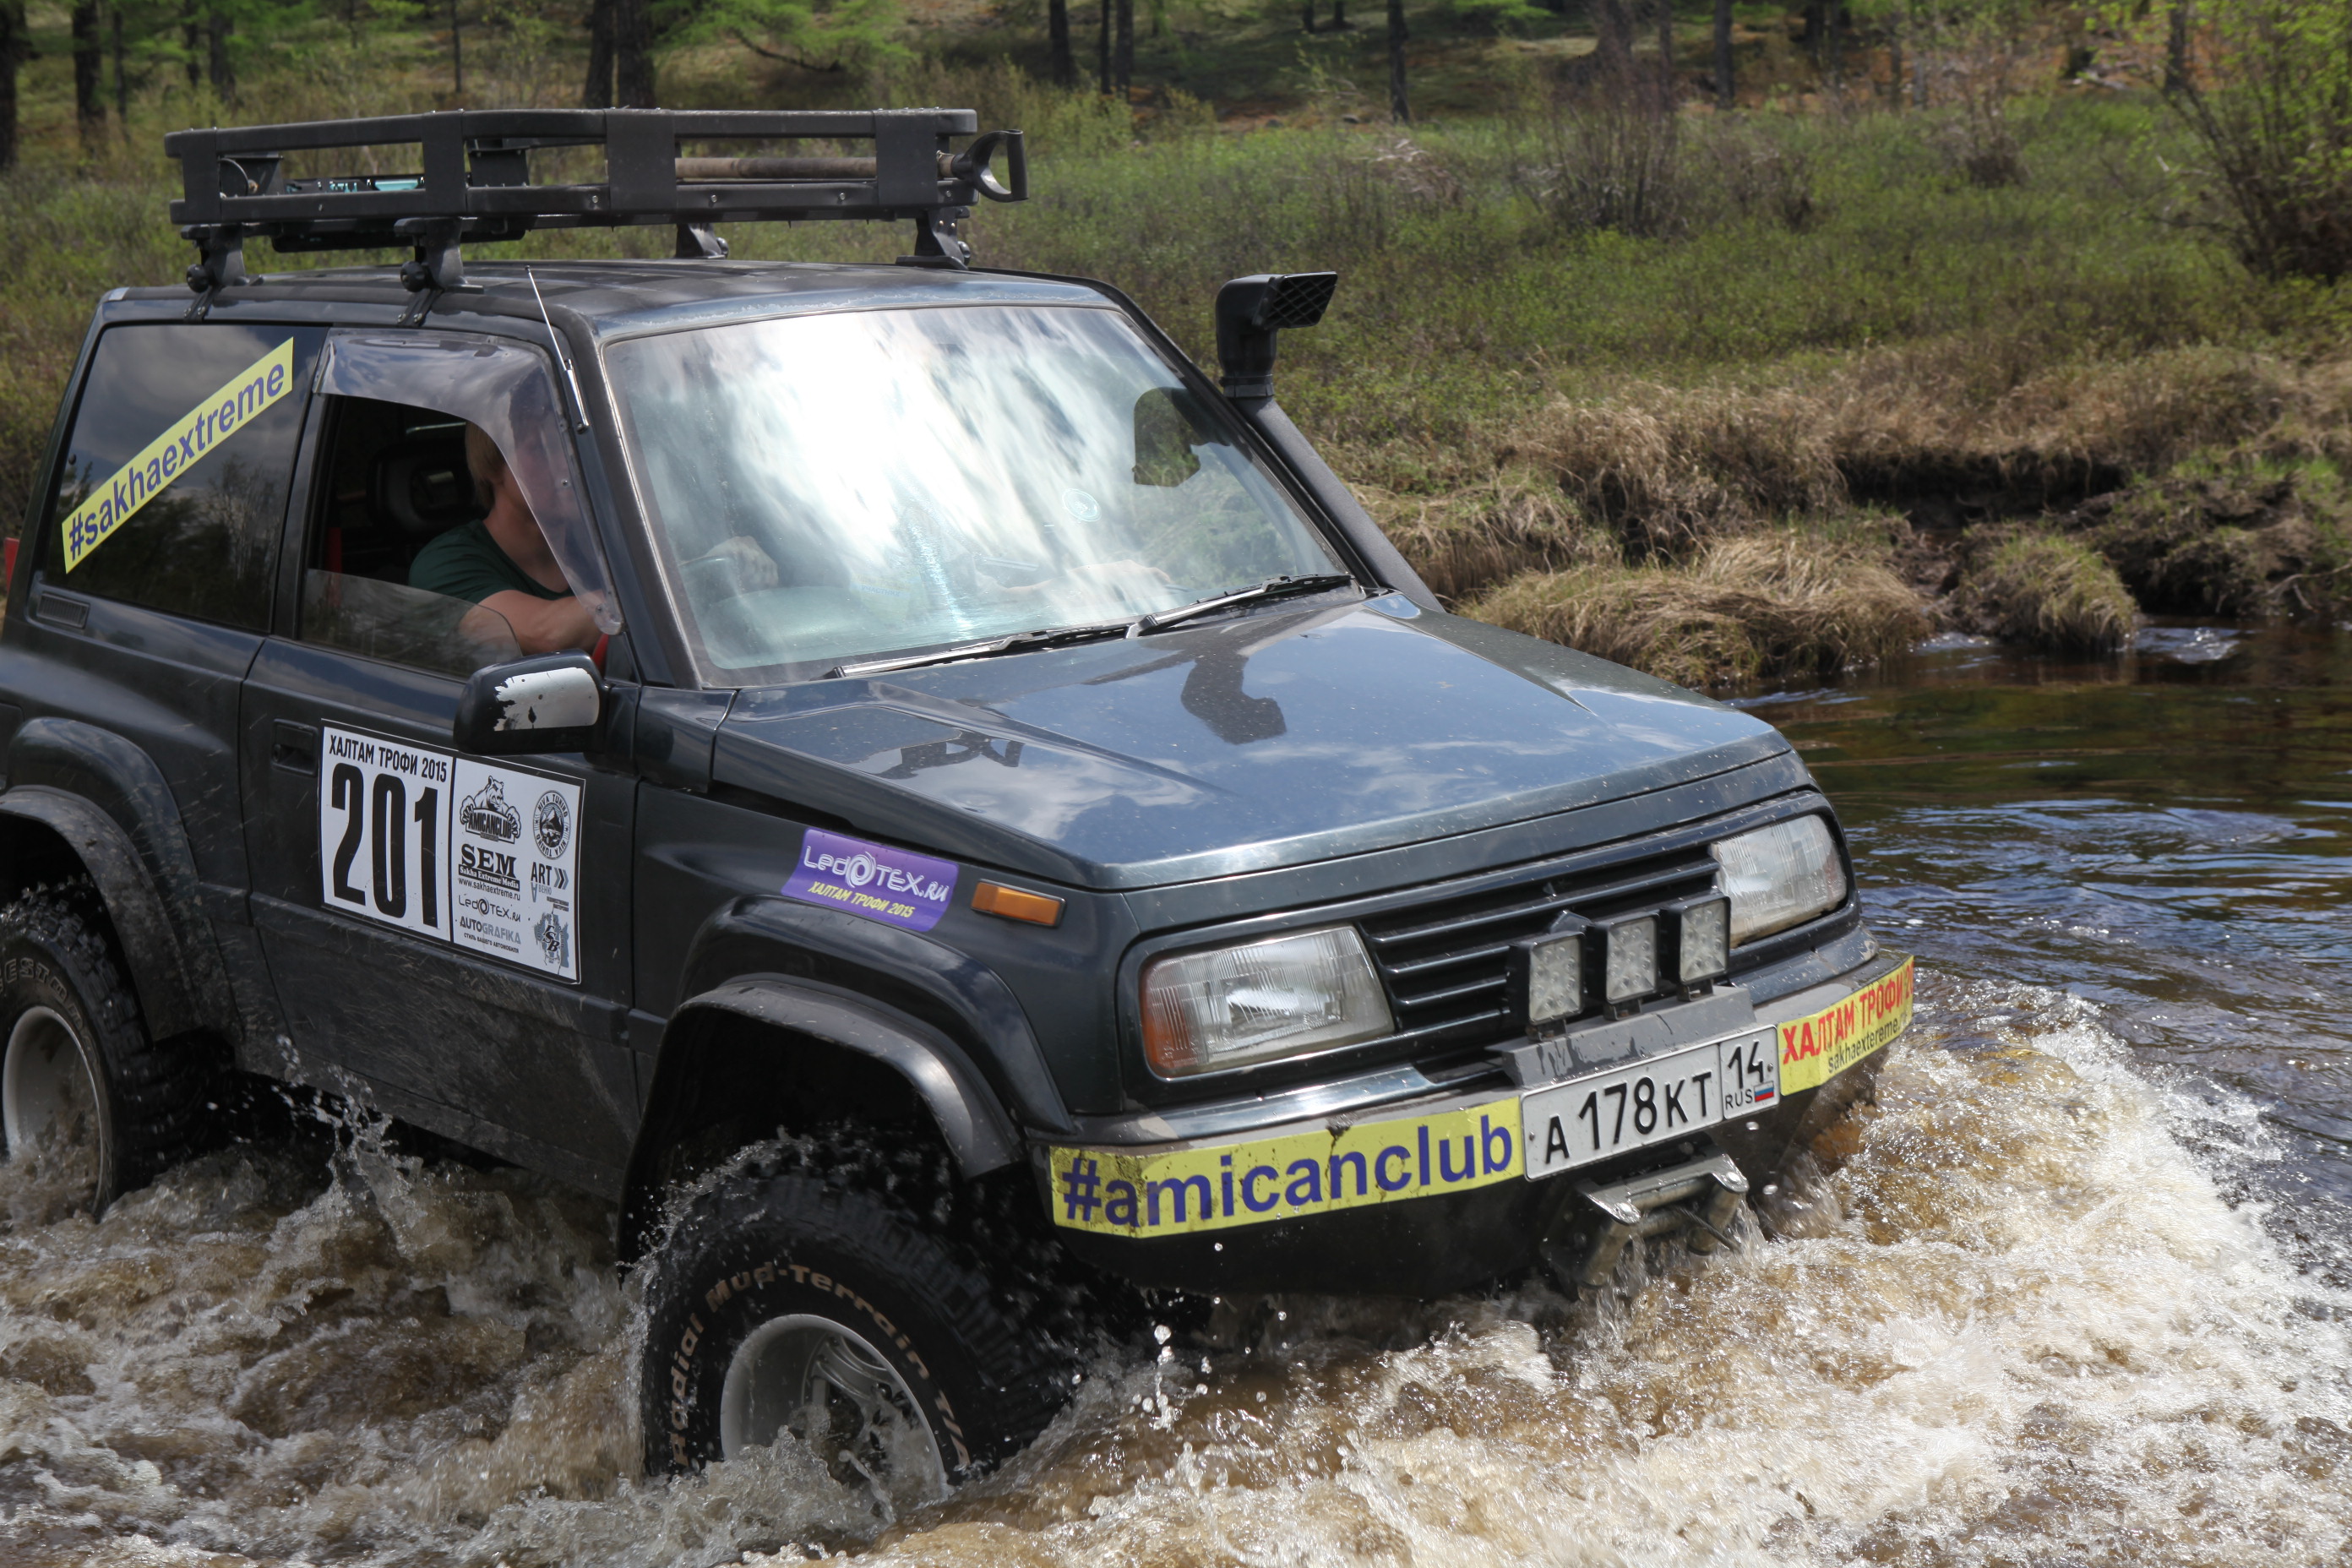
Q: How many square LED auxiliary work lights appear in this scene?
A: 3